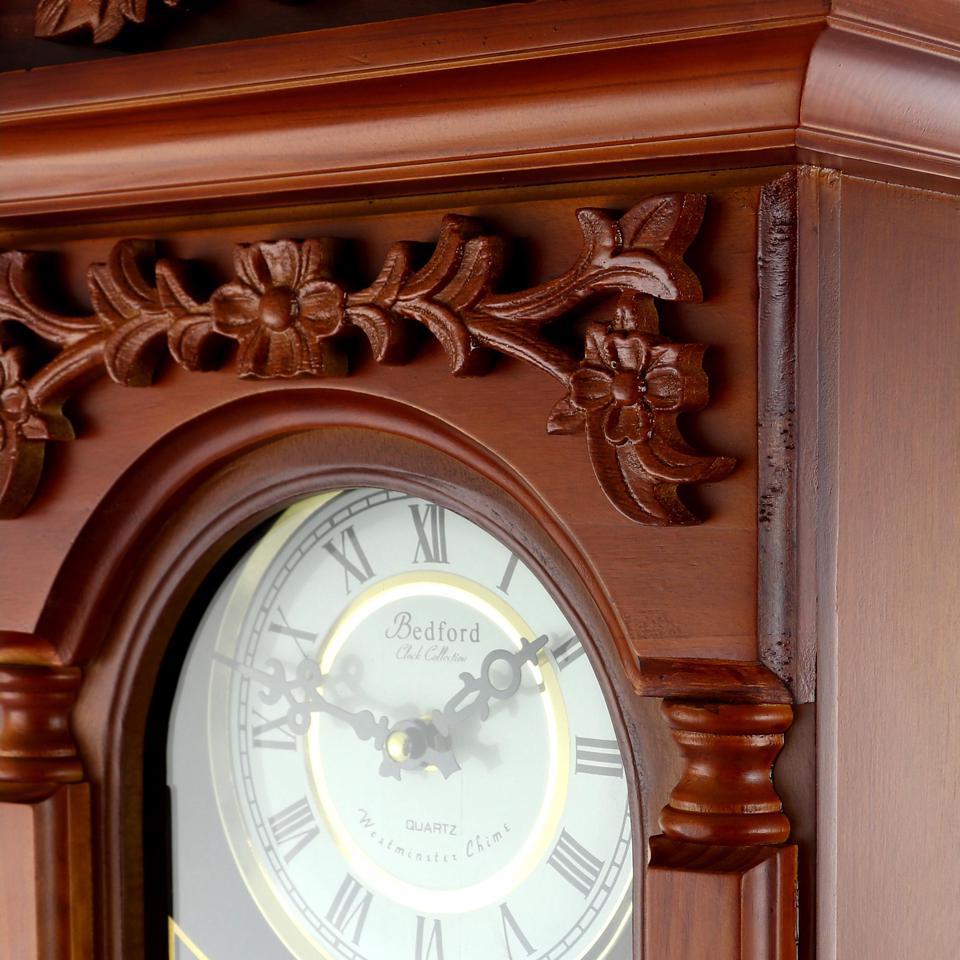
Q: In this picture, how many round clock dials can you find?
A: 1